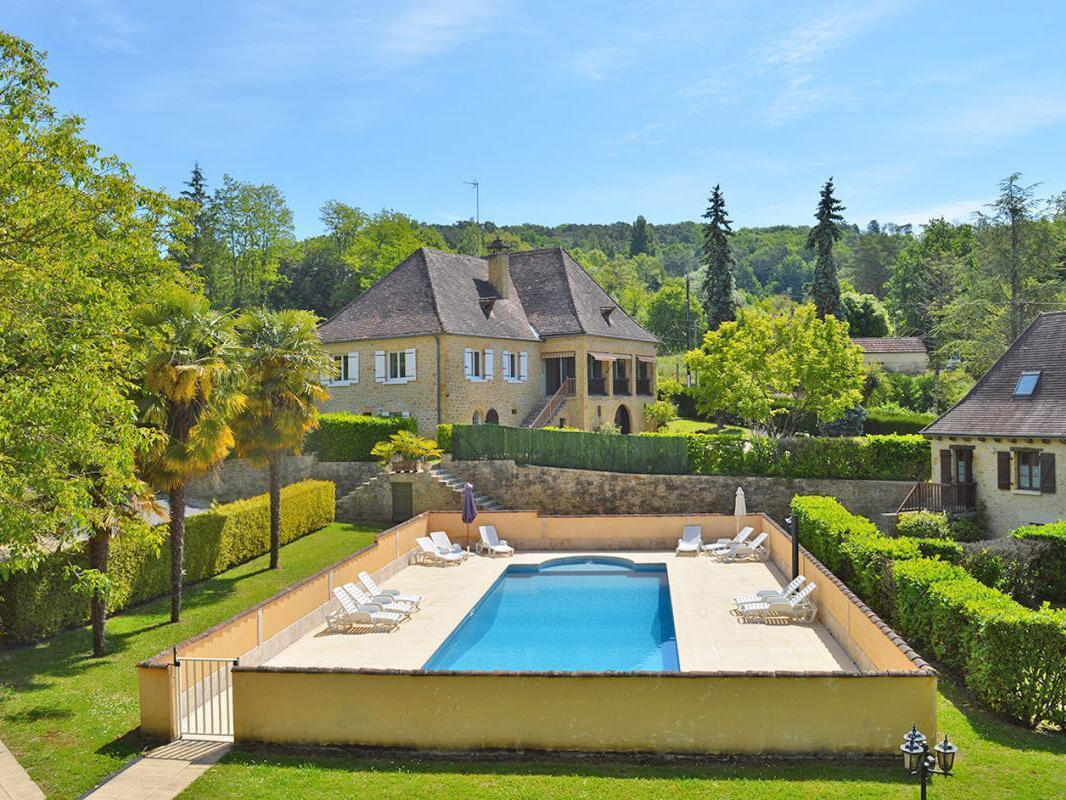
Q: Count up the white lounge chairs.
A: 11